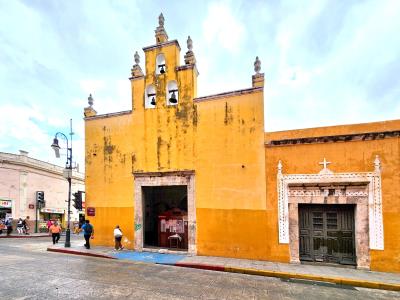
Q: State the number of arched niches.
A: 3